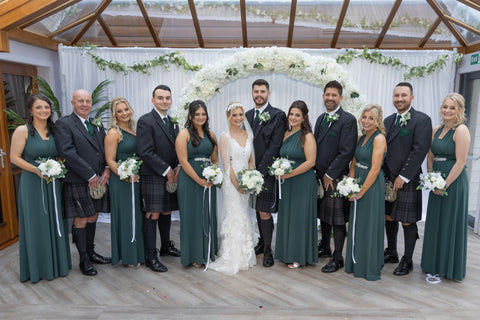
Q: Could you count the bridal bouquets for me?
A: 7